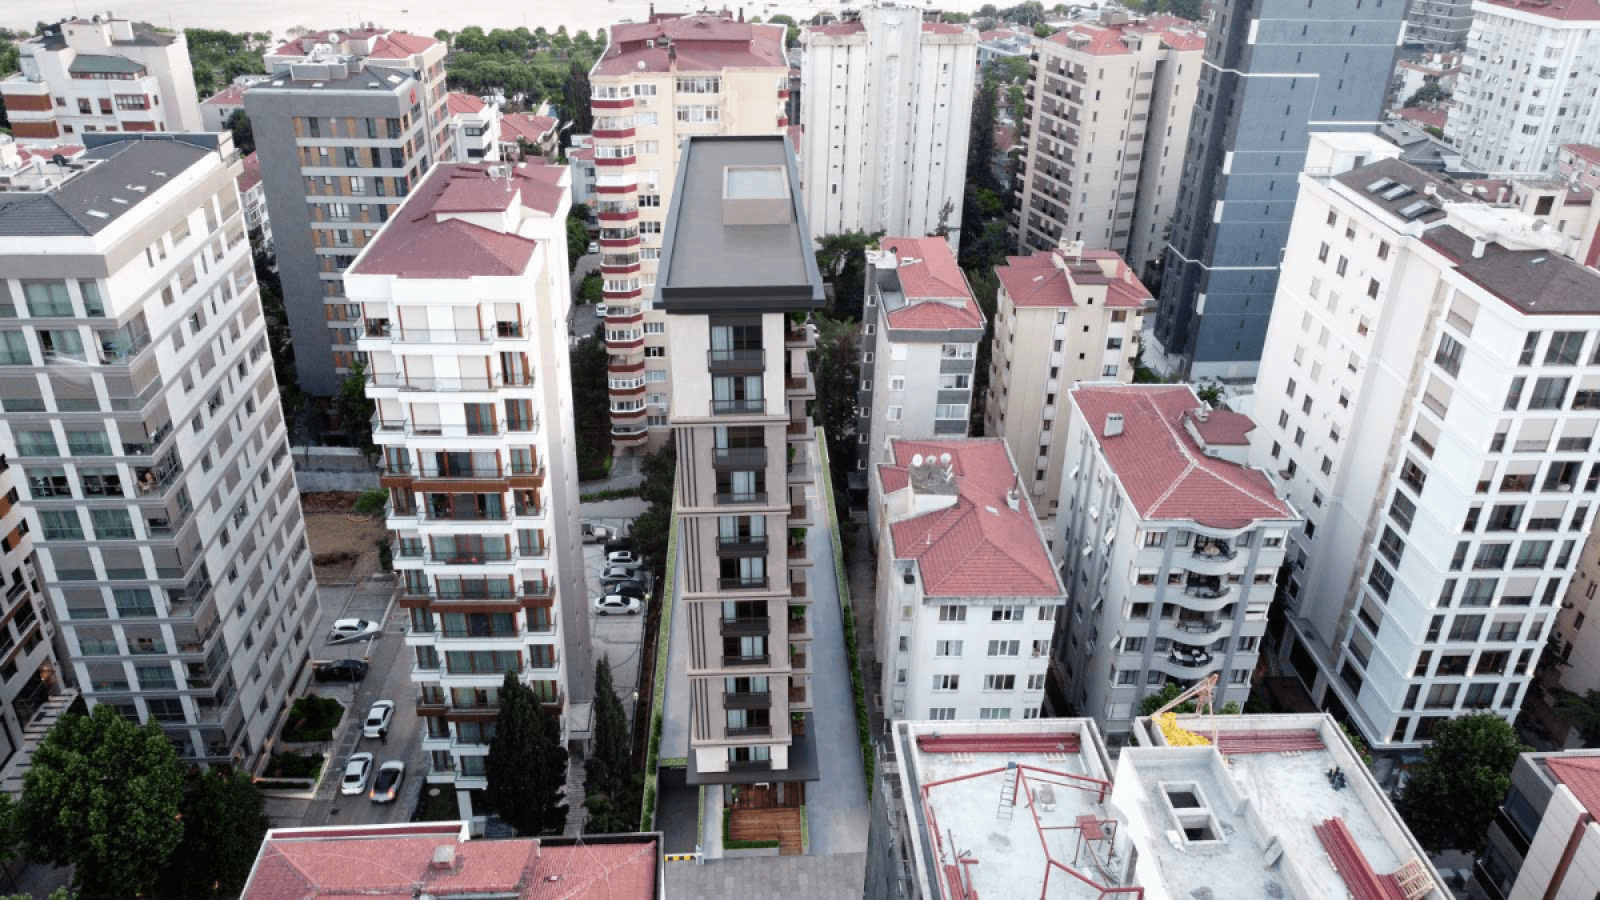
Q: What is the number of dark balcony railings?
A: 11